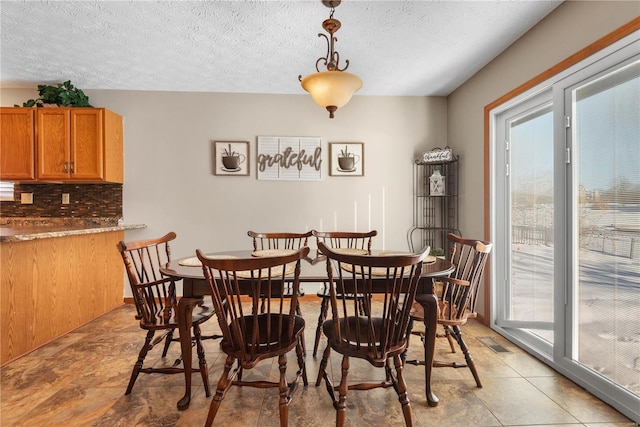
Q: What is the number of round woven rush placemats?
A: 6